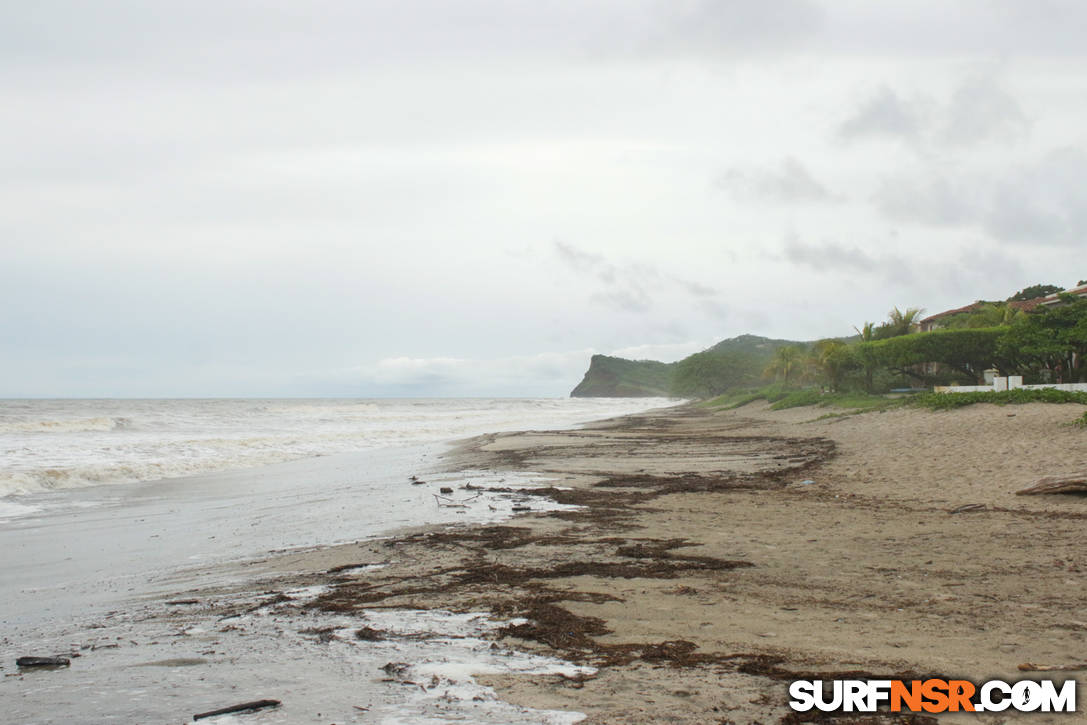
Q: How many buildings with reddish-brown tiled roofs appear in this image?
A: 2